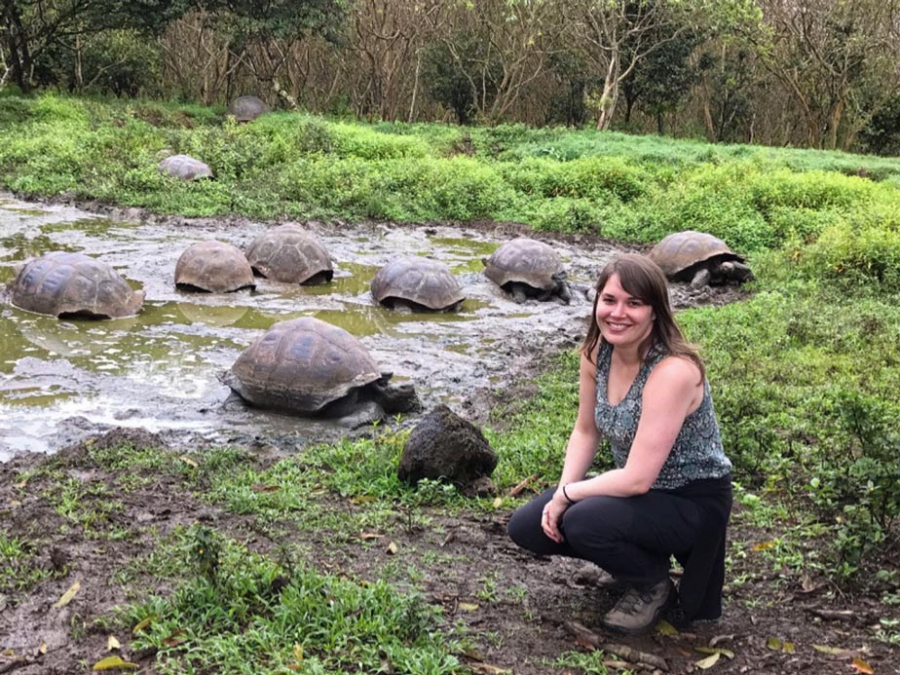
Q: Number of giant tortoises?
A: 9